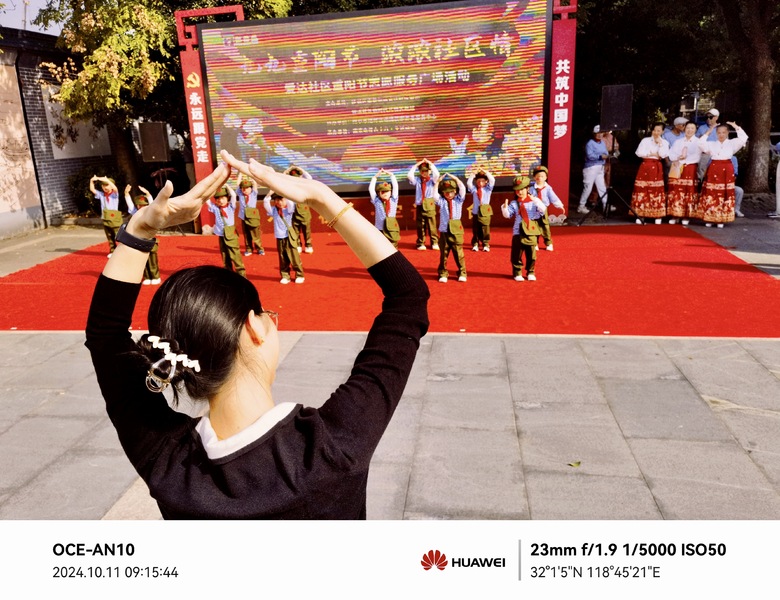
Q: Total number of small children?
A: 12